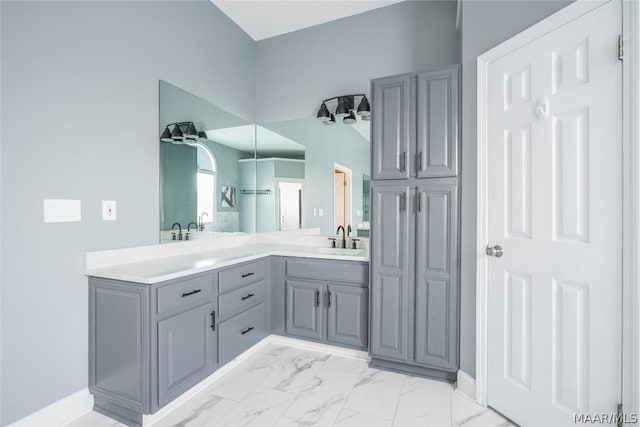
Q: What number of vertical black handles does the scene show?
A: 7